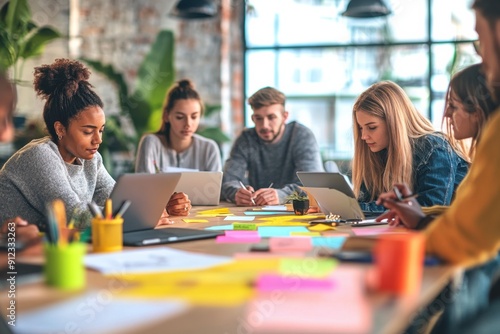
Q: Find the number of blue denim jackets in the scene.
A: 1